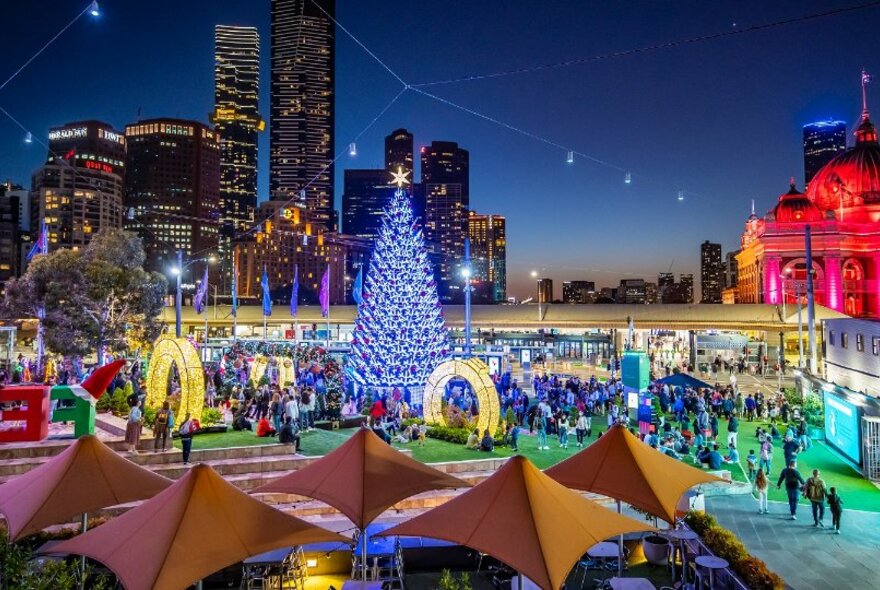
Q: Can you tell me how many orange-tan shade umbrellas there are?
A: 5